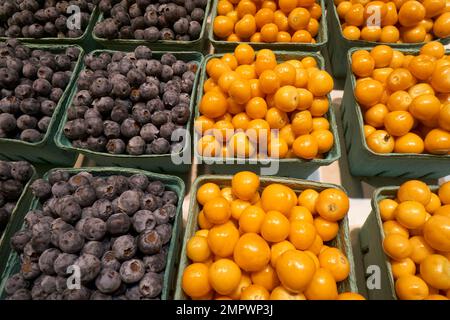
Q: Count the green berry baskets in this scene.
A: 12